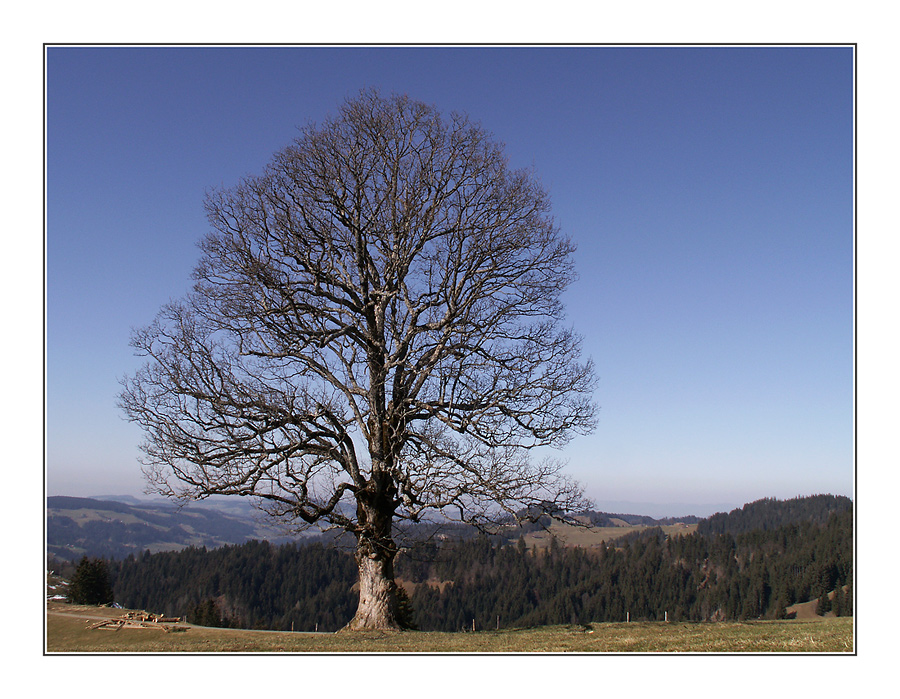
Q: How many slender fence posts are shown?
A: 6